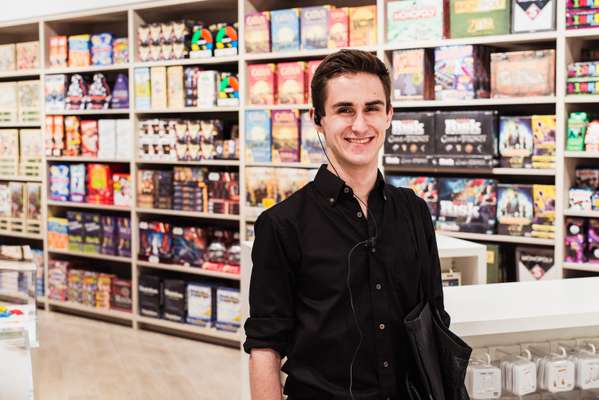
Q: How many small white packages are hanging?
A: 4